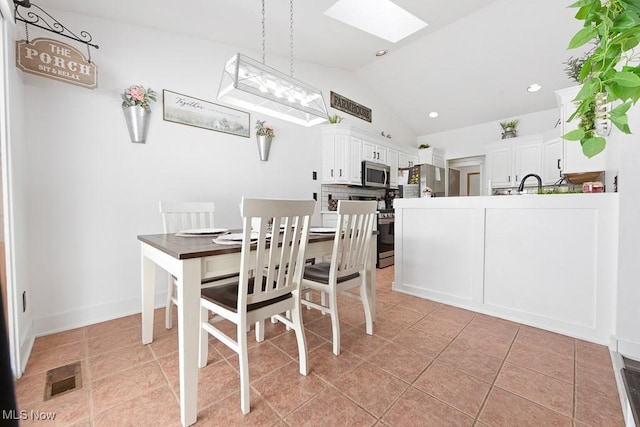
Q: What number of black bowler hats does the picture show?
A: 0